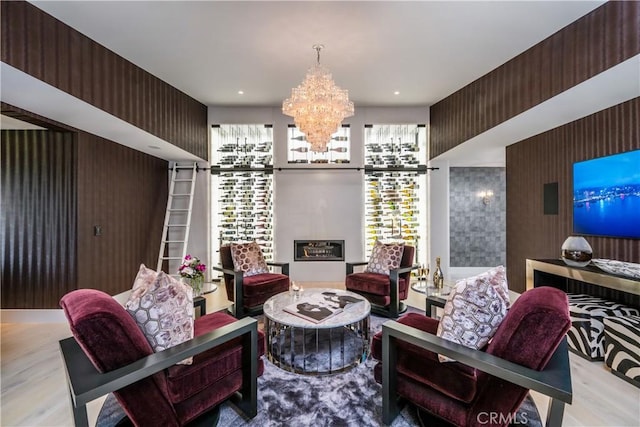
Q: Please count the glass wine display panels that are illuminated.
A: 3